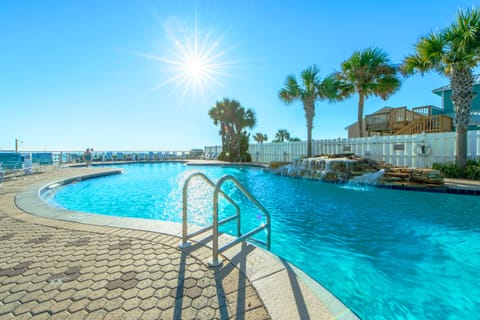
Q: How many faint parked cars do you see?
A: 0